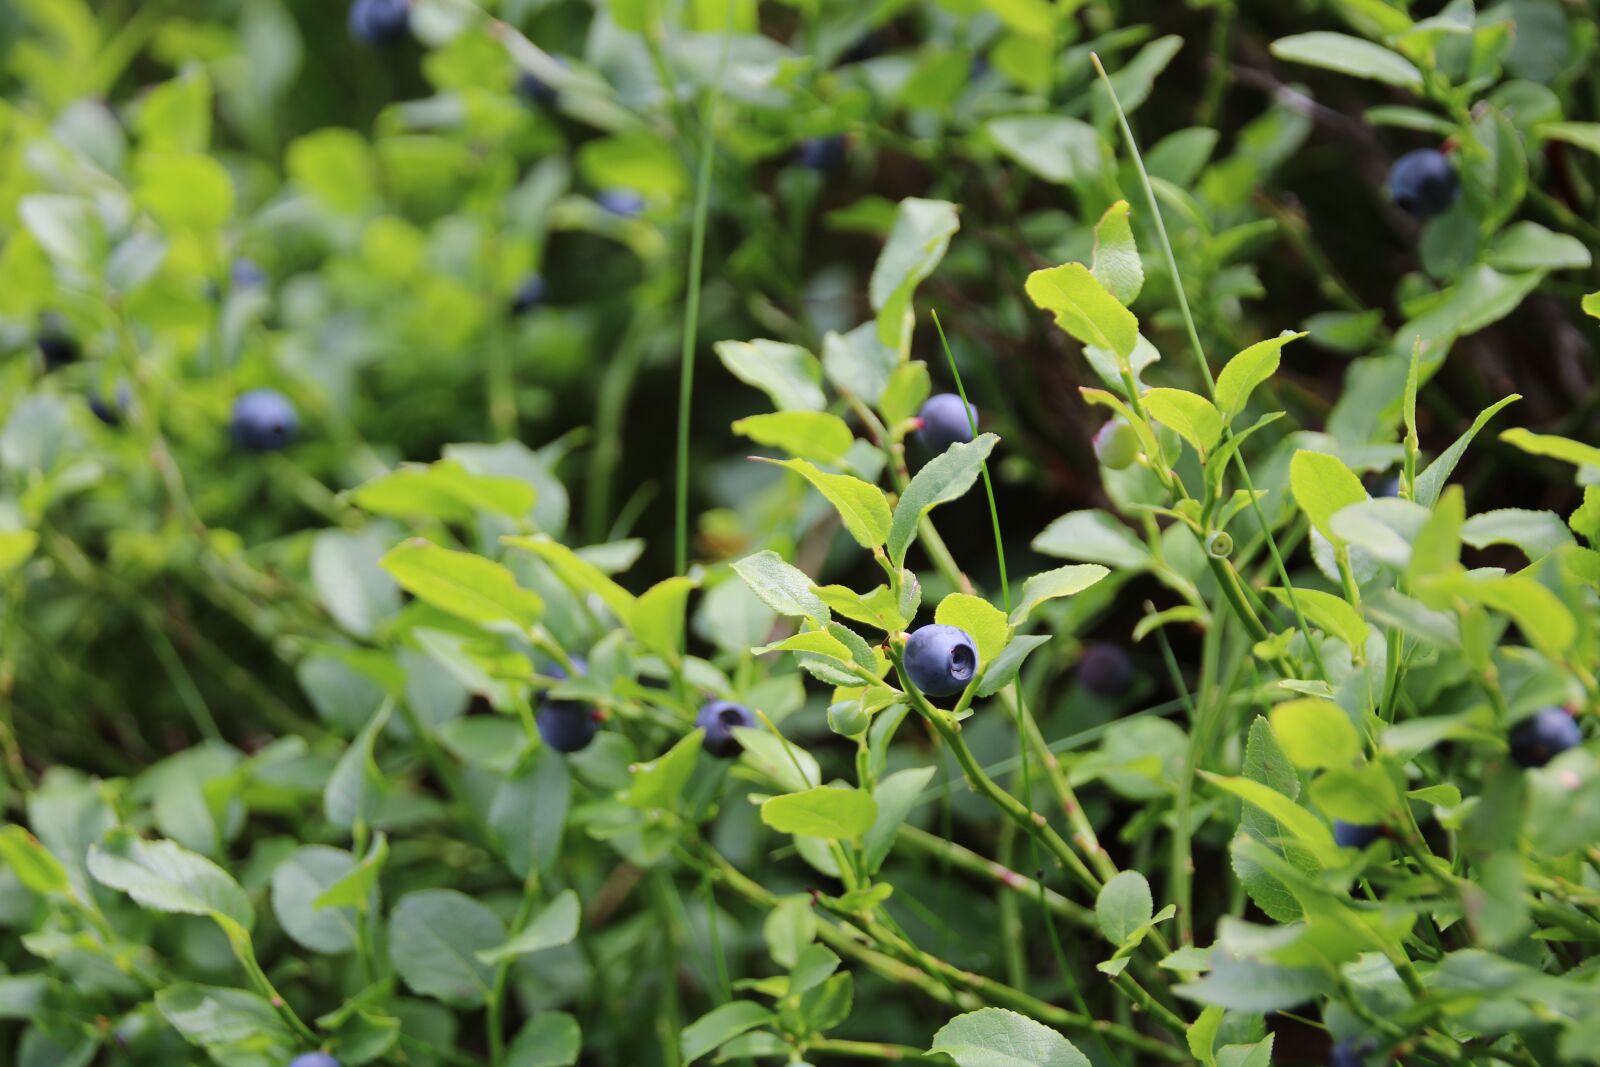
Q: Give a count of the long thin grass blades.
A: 3